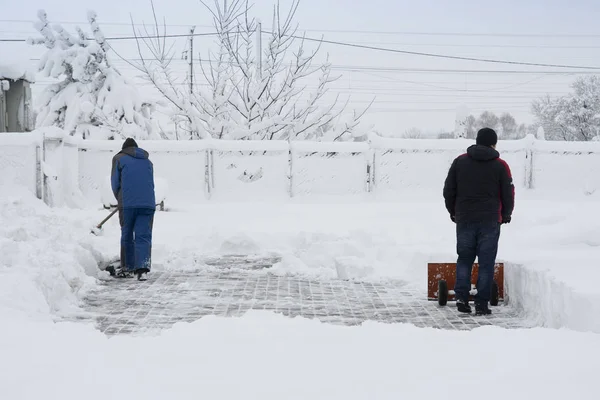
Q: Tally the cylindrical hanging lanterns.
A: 0